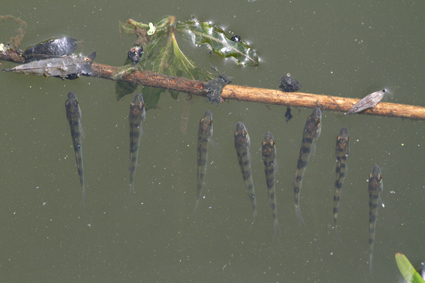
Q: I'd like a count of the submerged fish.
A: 8